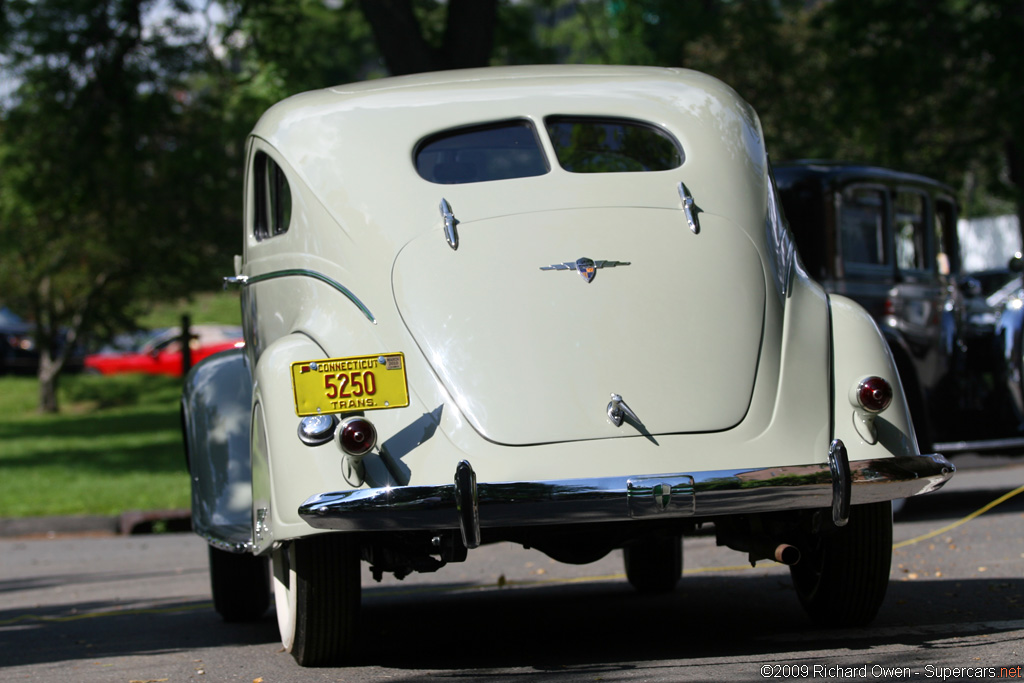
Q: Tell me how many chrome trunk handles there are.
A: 1